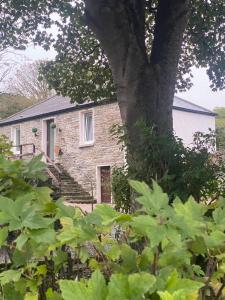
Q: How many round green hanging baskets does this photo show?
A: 2